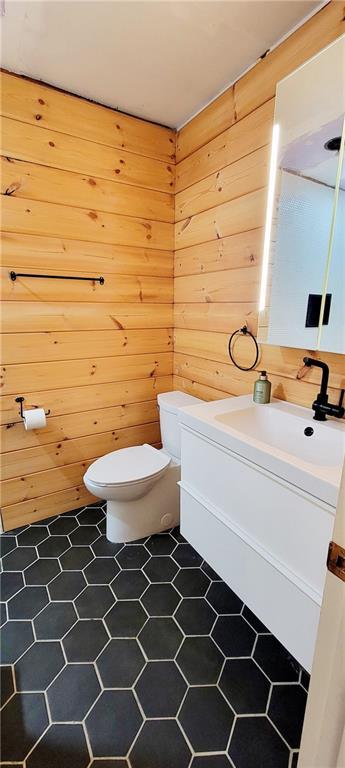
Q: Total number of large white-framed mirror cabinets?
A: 1